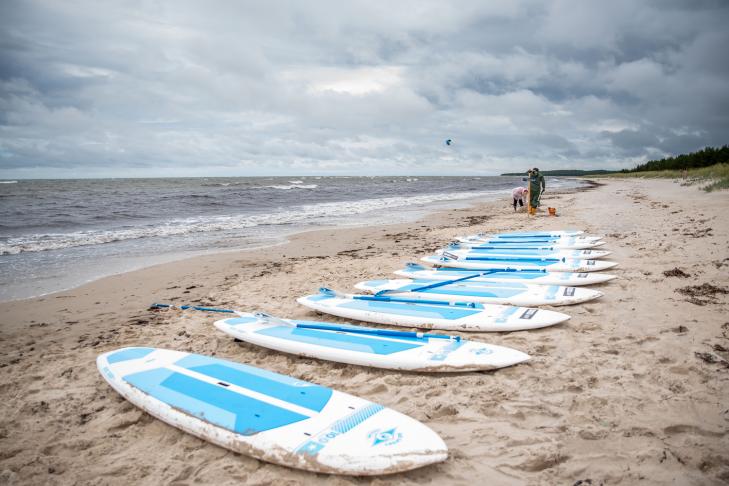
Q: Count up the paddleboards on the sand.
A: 10